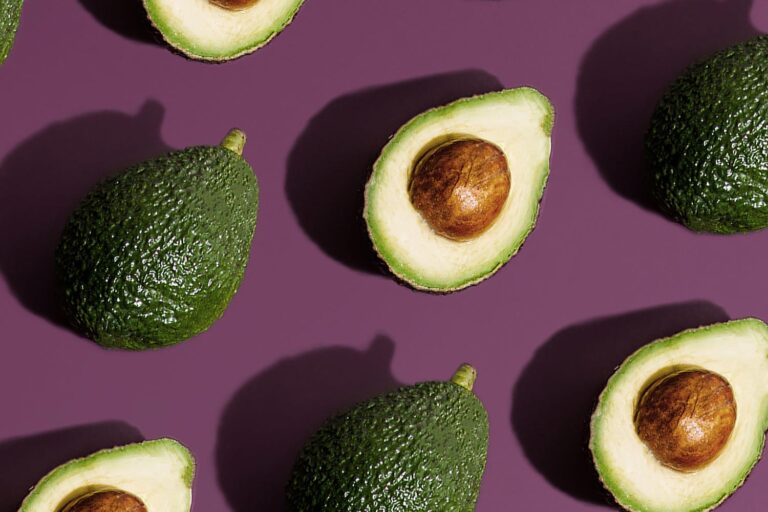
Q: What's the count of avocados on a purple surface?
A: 8